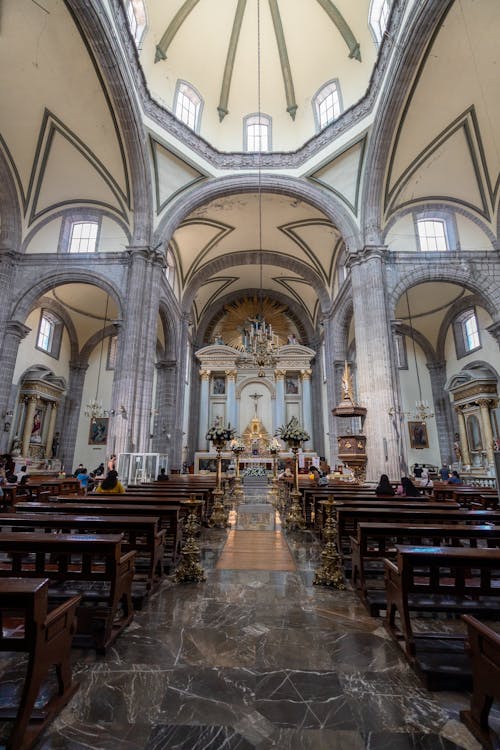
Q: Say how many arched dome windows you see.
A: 5